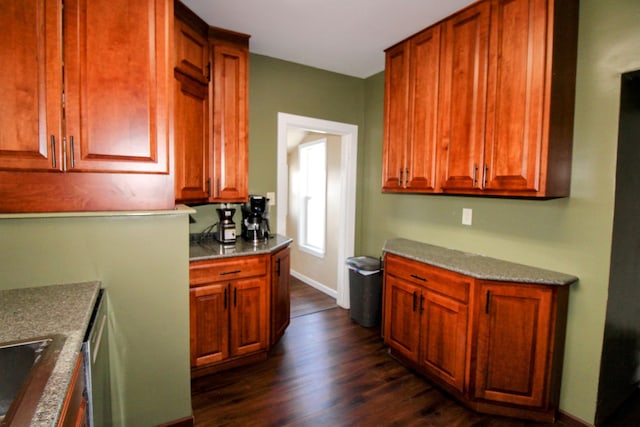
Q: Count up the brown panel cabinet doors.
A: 15